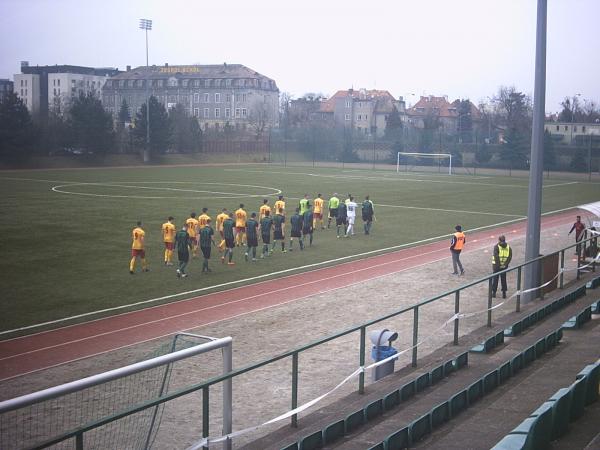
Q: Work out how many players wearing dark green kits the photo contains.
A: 10